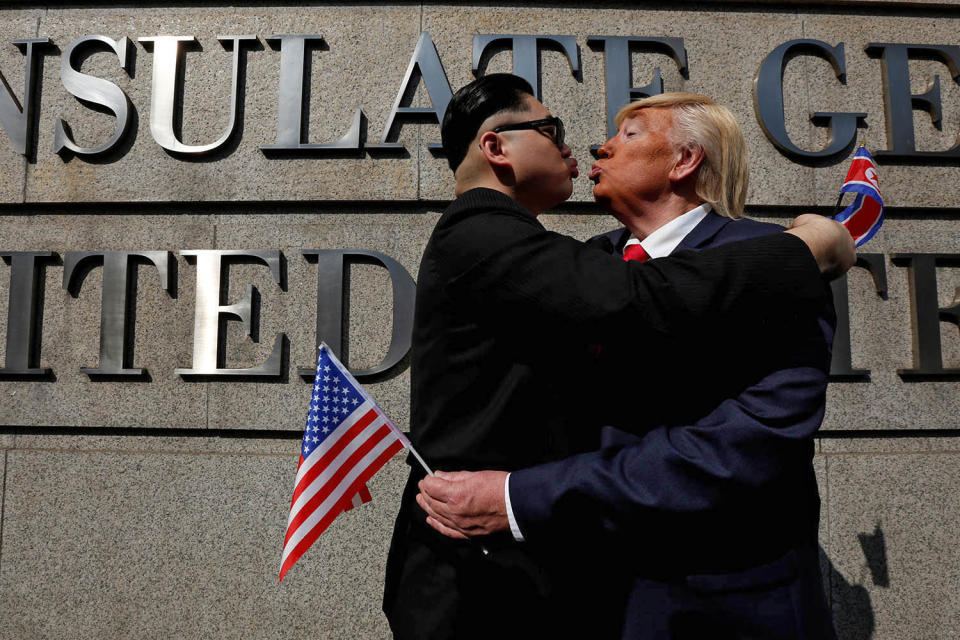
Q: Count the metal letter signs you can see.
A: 15